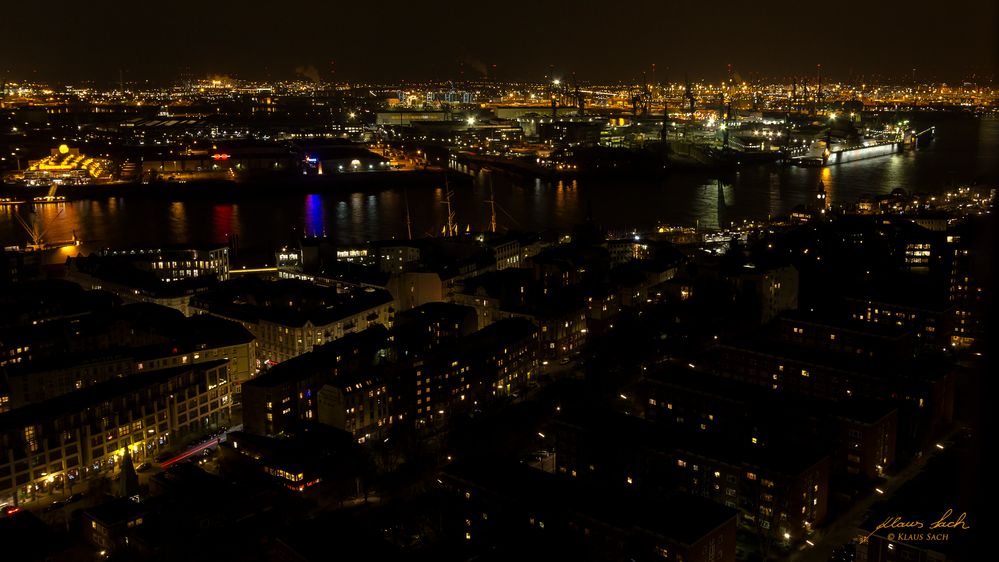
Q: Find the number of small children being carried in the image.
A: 0